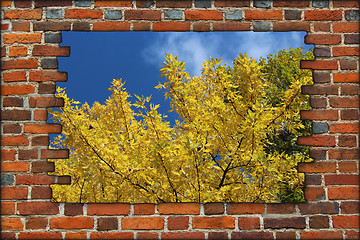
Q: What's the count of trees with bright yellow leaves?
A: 1